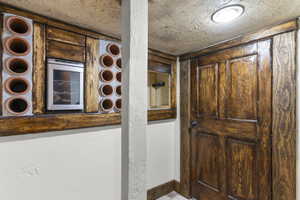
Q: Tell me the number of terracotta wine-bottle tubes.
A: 14